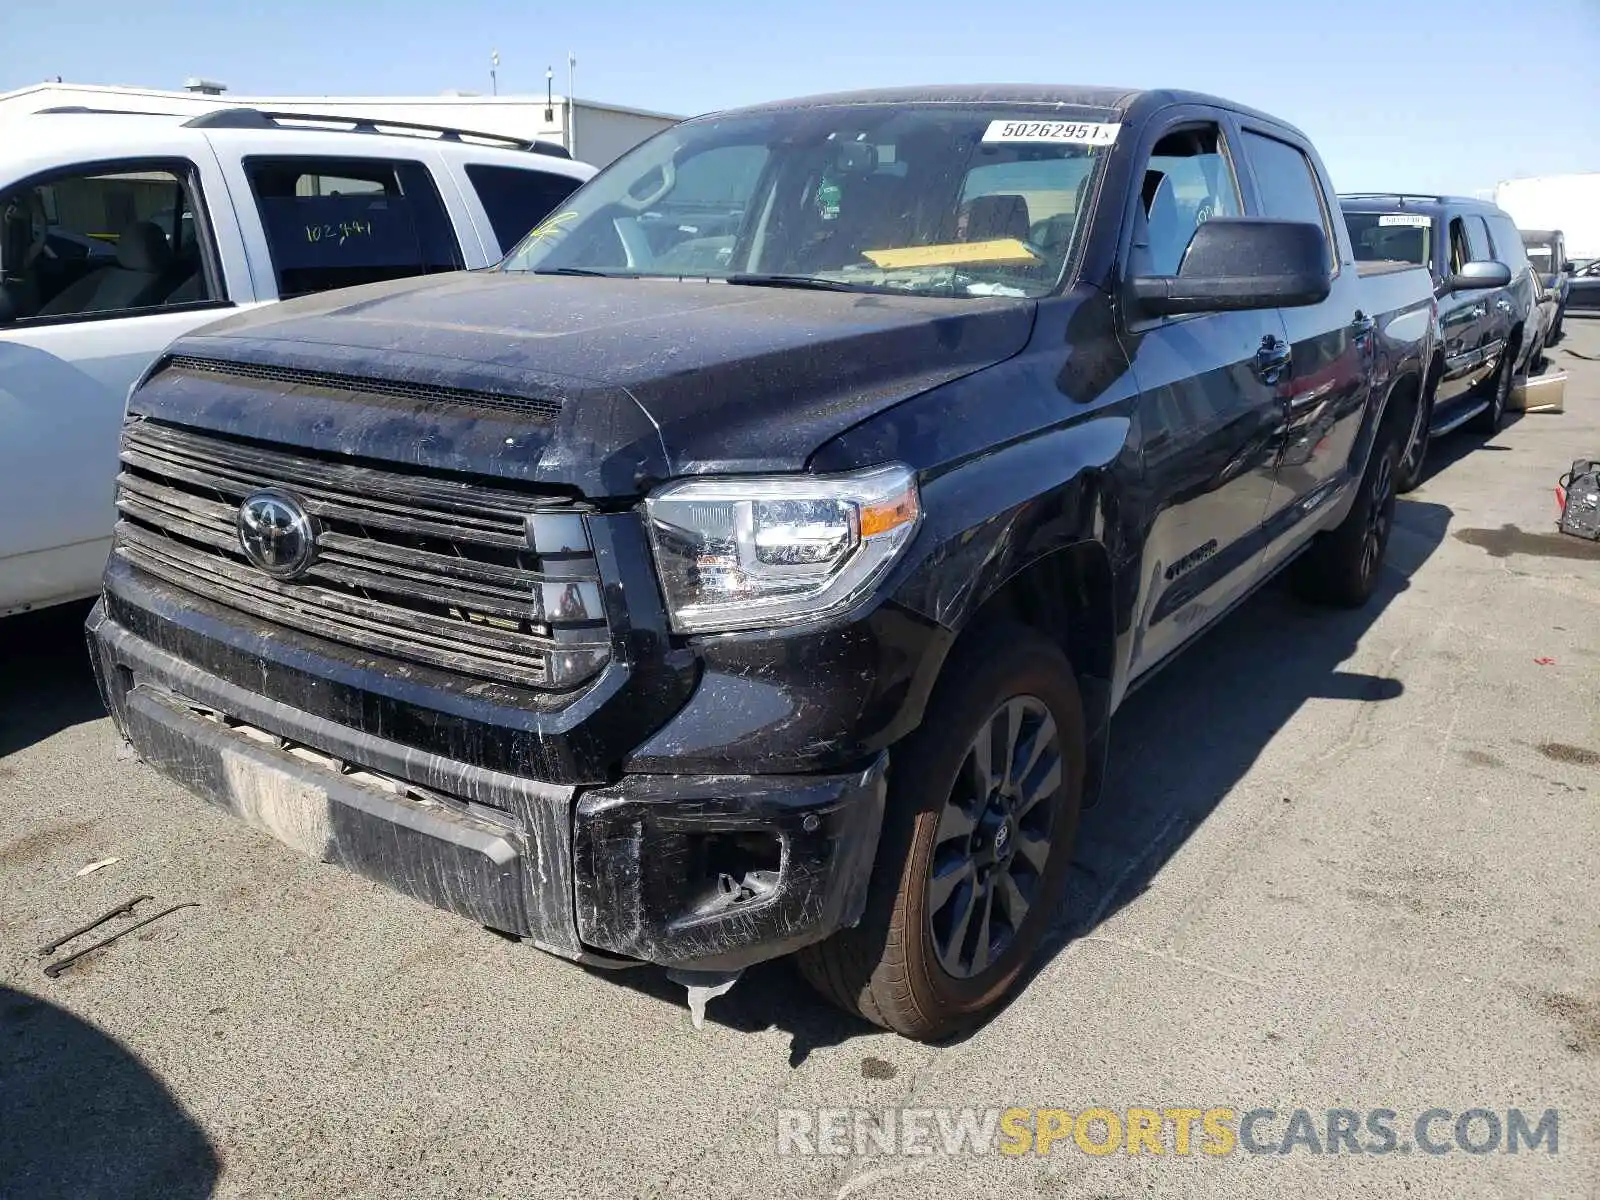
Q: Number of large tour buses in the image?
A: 0